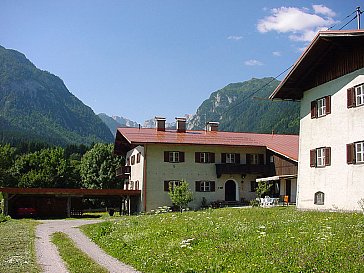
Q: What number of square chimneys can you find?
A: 3